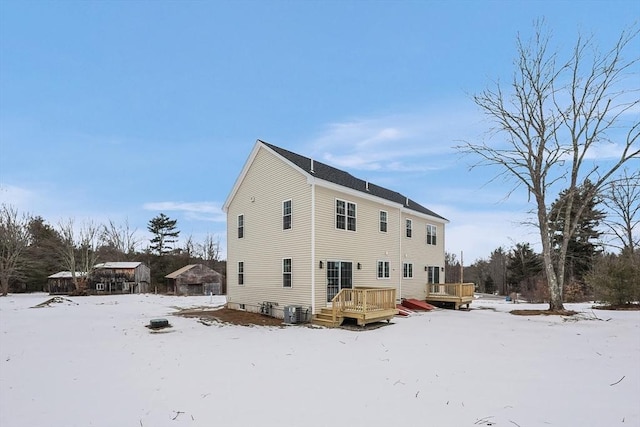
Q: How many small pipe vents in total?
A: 3